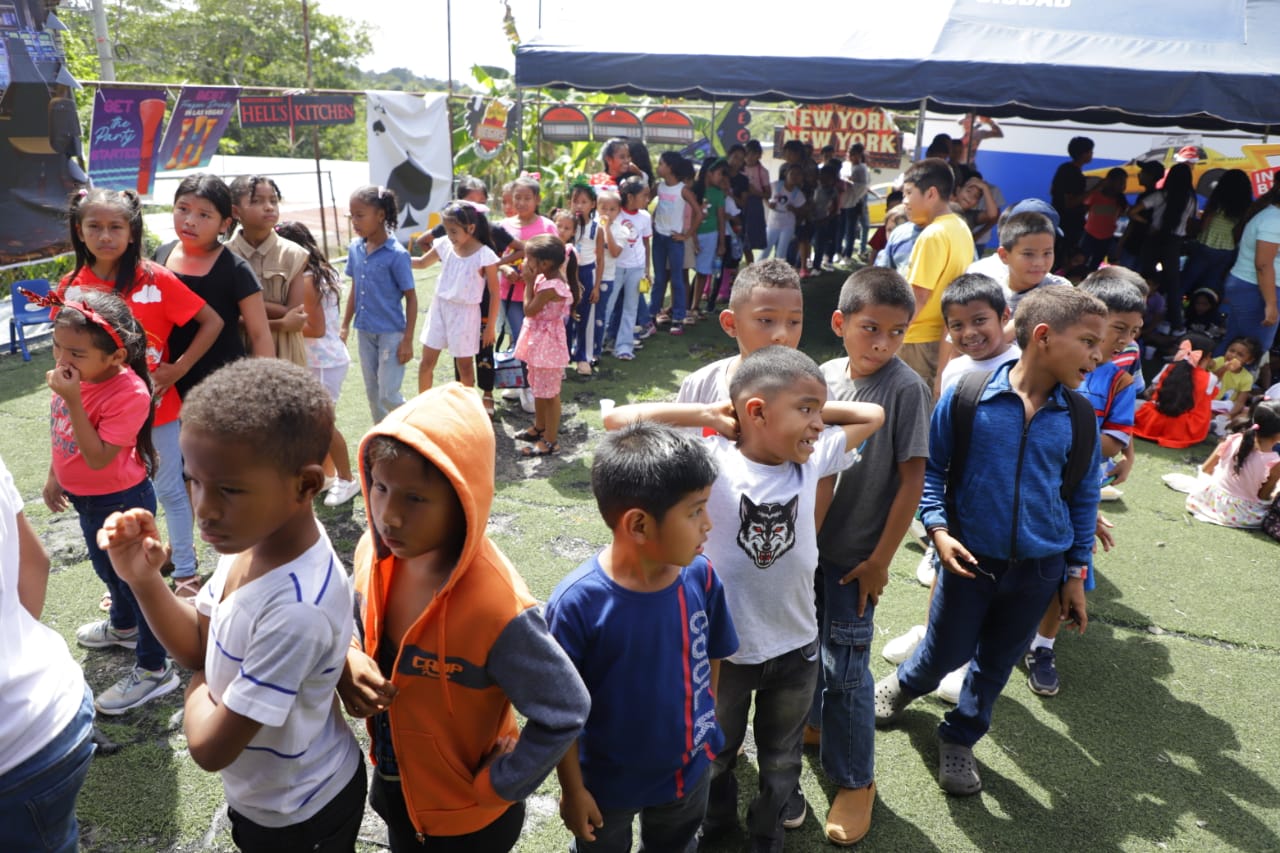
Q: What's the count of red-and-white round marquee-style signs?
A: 3